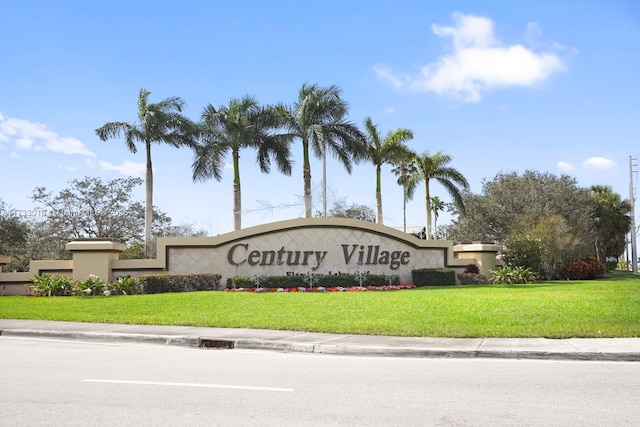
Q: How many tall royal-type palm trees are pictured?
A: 5